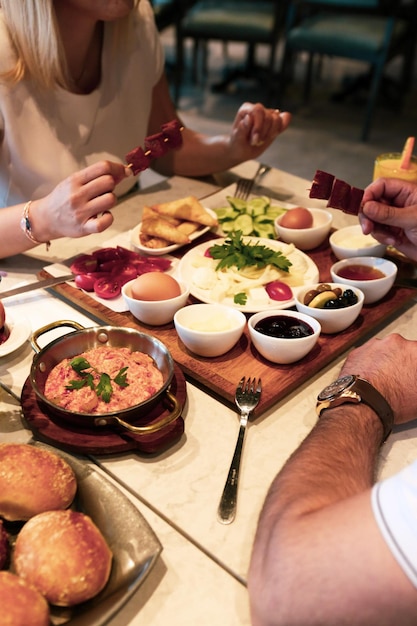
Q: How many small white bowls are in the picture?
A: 7